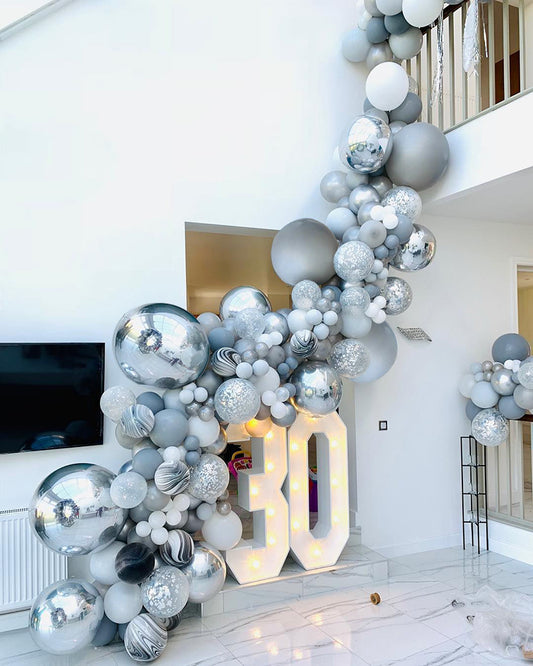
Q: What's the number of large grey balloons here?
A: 3